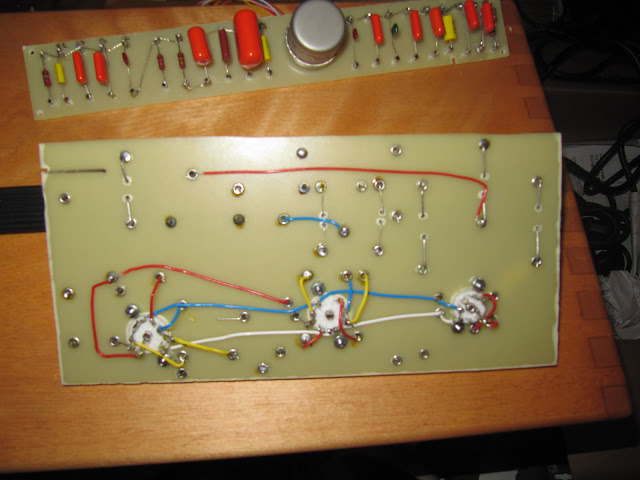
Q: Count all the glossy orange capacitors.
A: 9